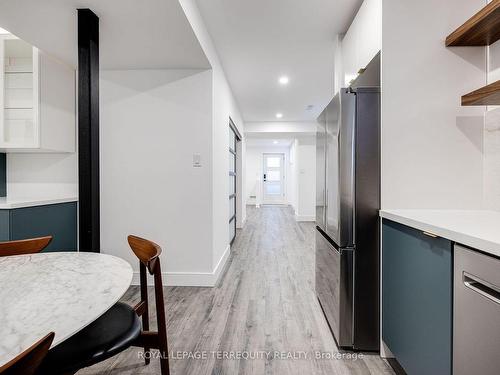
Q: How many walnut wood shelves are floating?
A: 2